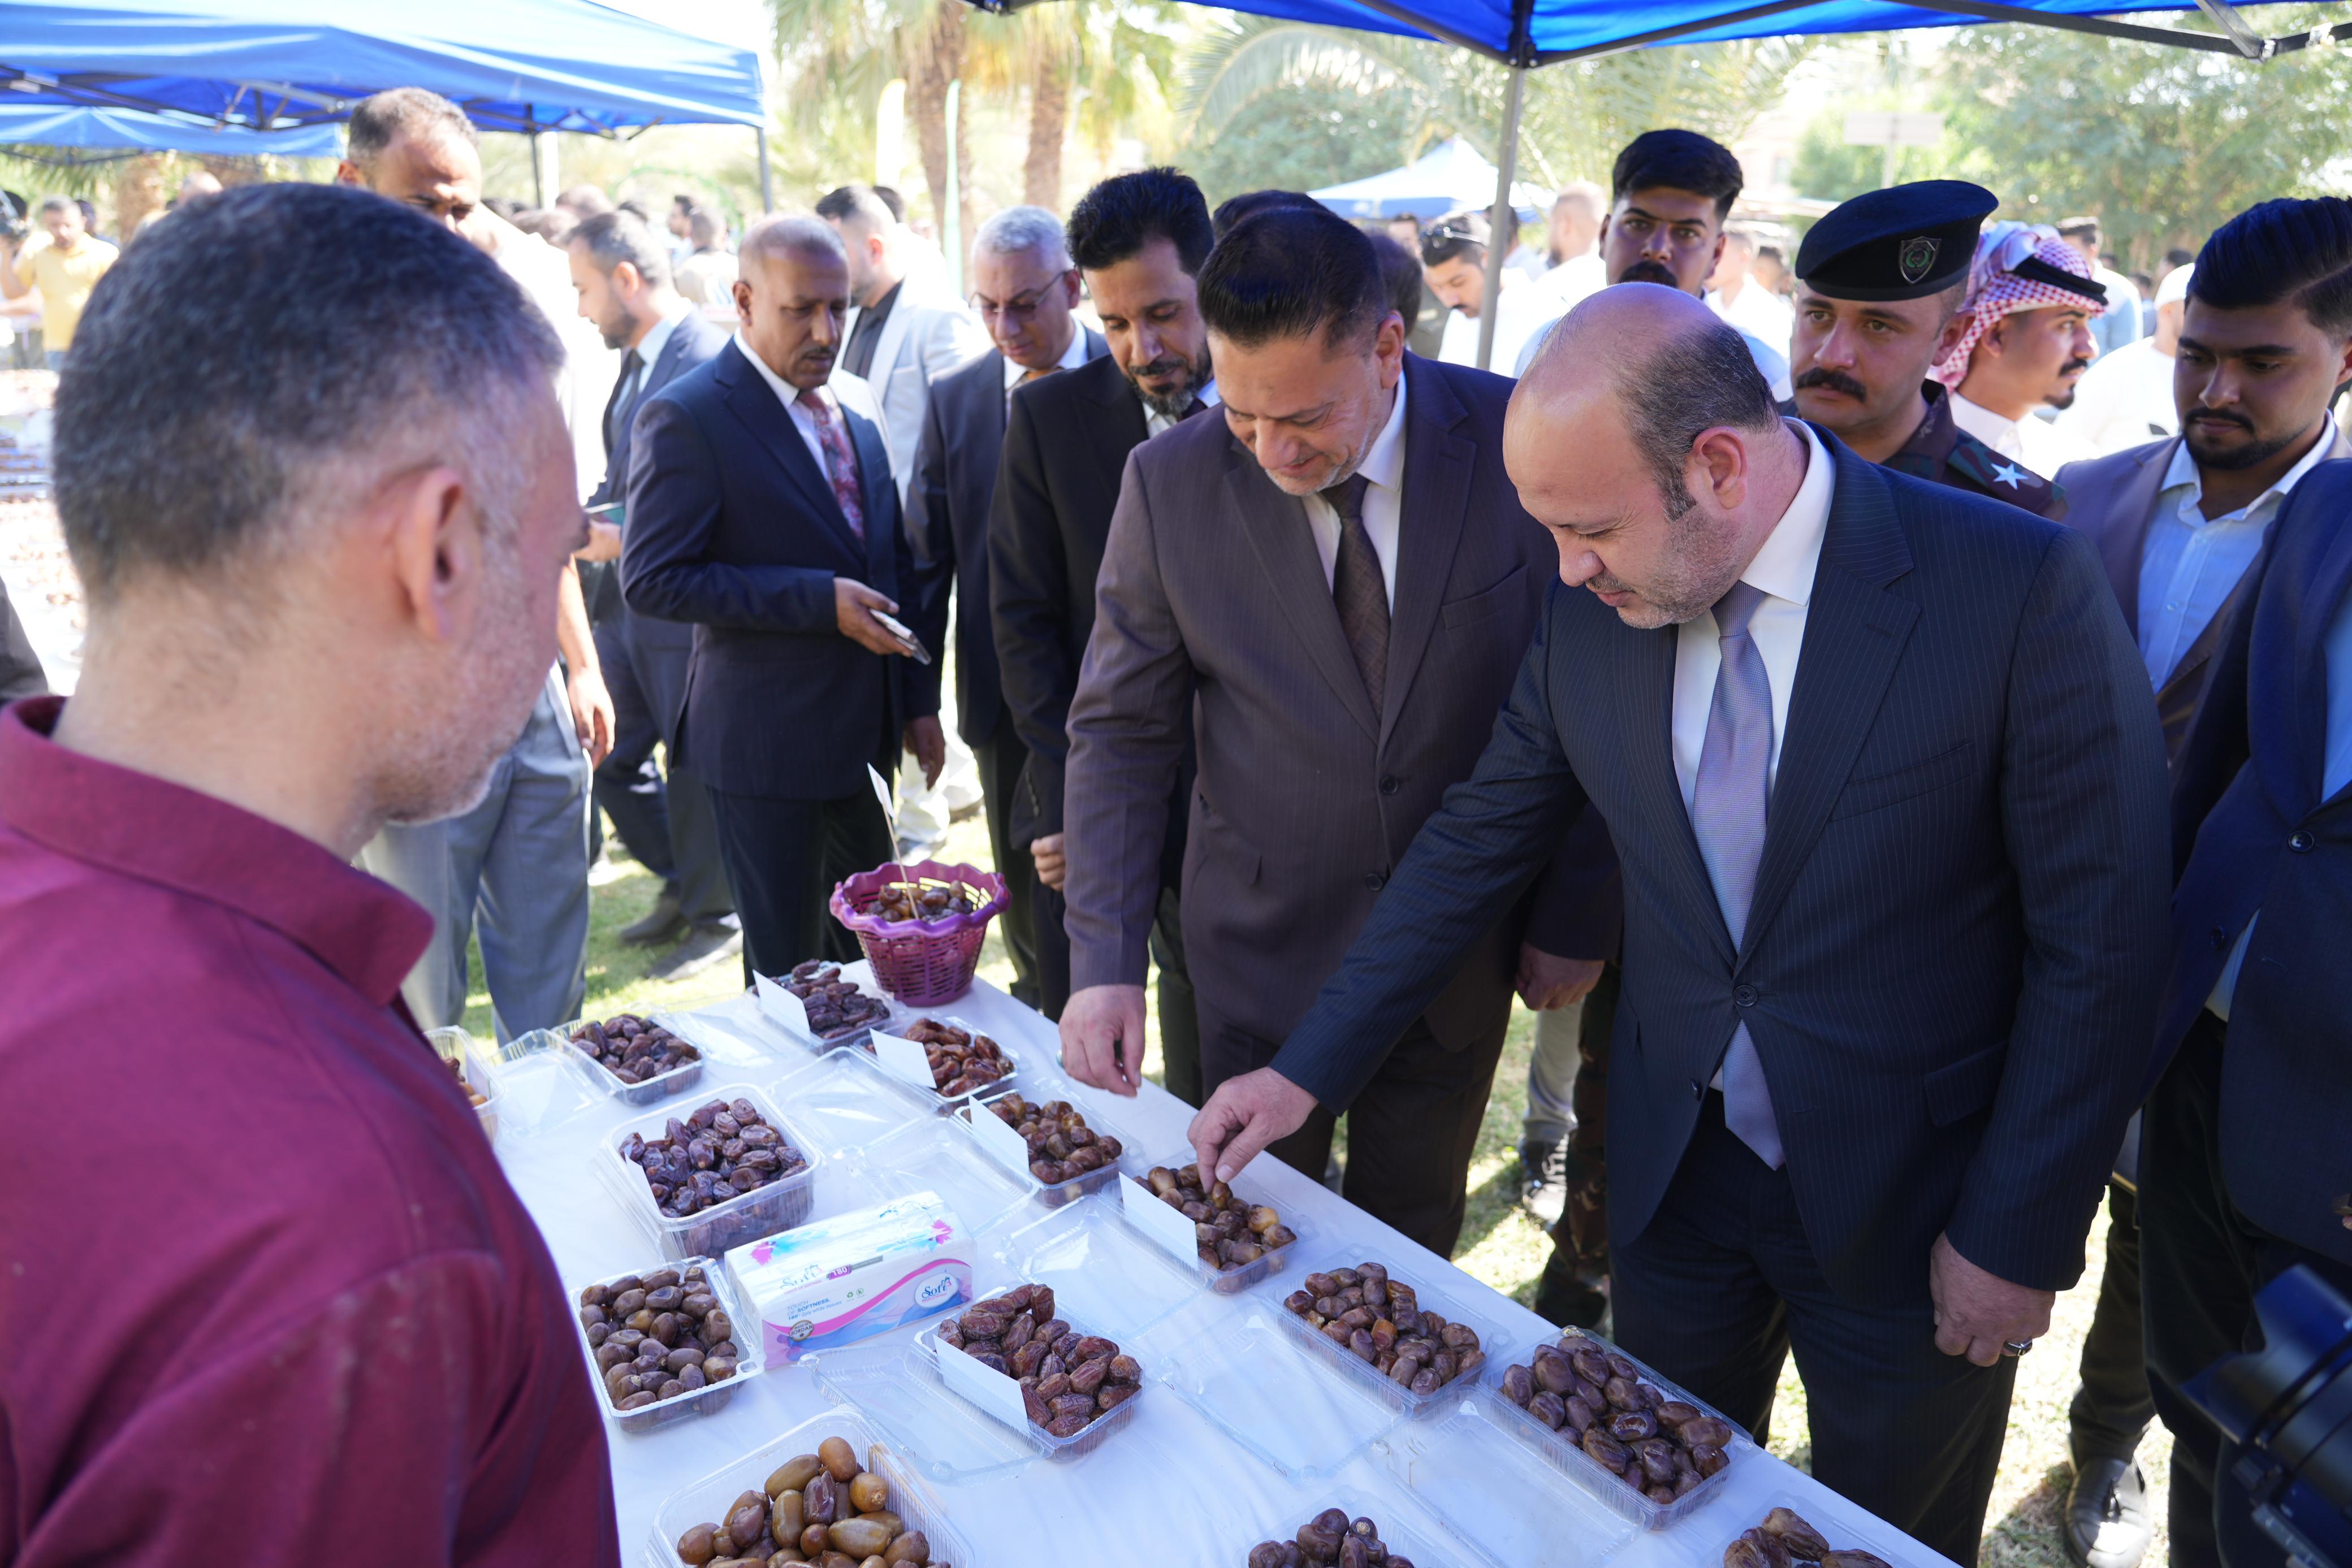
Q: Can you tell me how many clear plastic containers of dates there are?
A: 14